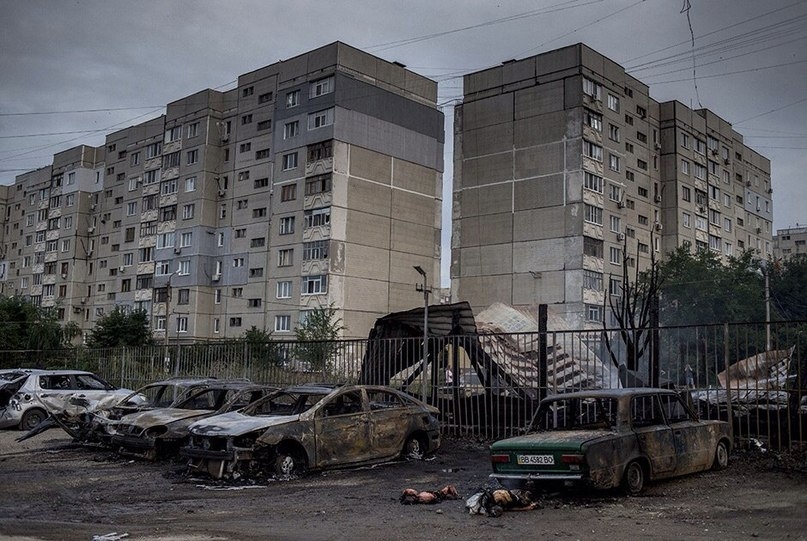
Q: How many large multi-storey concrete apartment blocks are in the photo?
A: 2